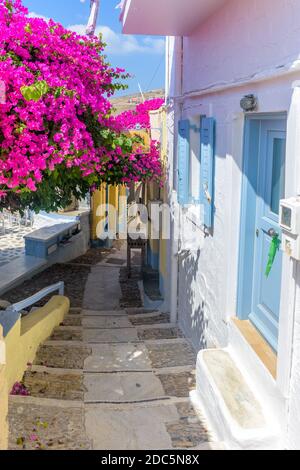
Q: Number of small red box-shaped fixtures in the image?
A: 0